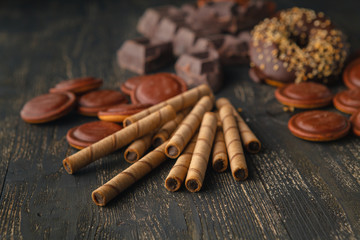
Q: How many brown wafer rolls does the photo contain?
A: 11